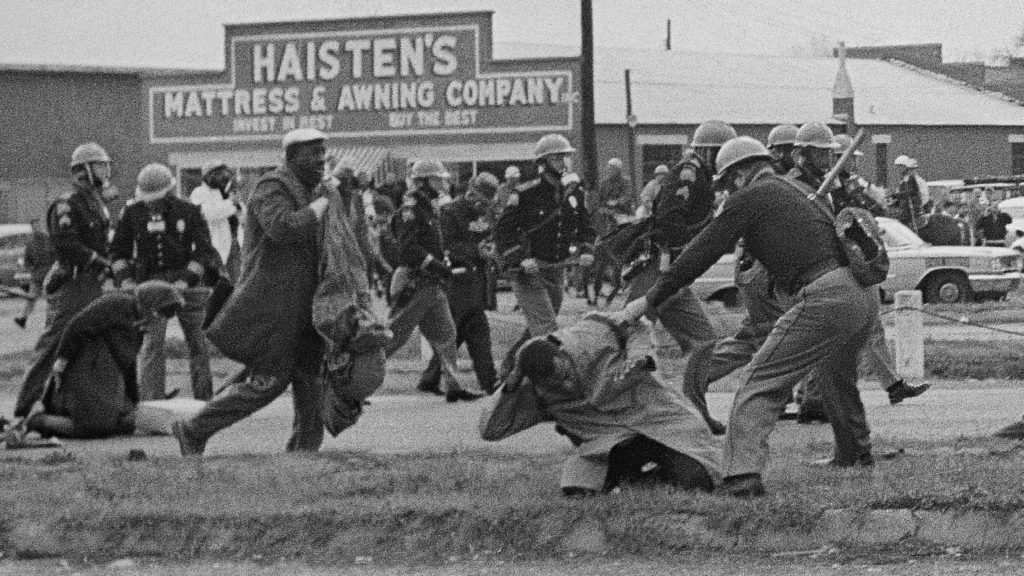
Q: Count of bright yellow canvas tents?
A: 0